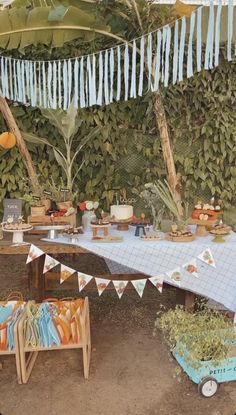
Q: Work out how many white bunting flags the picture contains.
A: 11